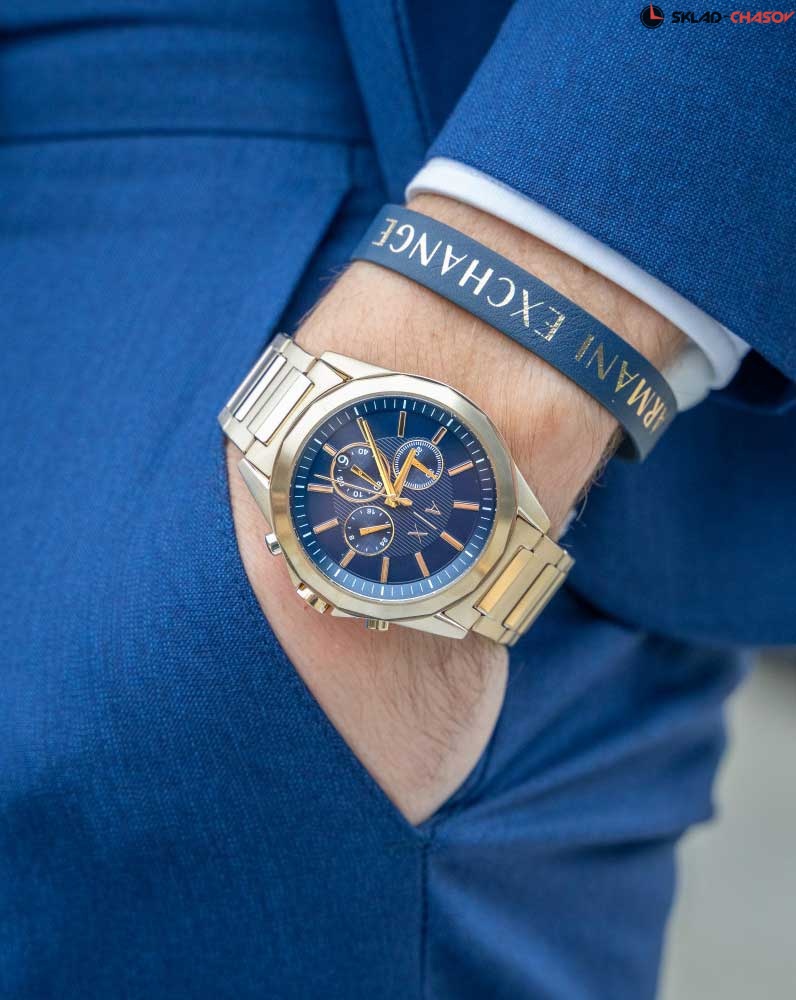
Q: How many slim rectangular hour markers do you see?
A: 12